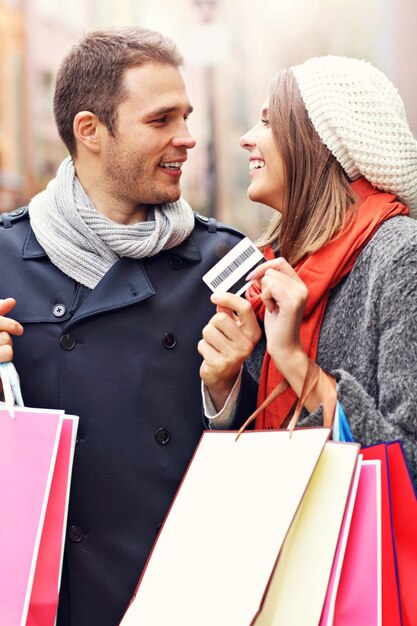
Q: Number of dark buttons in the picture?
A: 5